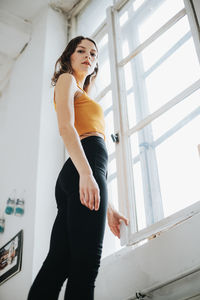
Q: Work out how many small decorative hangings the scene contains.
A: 3